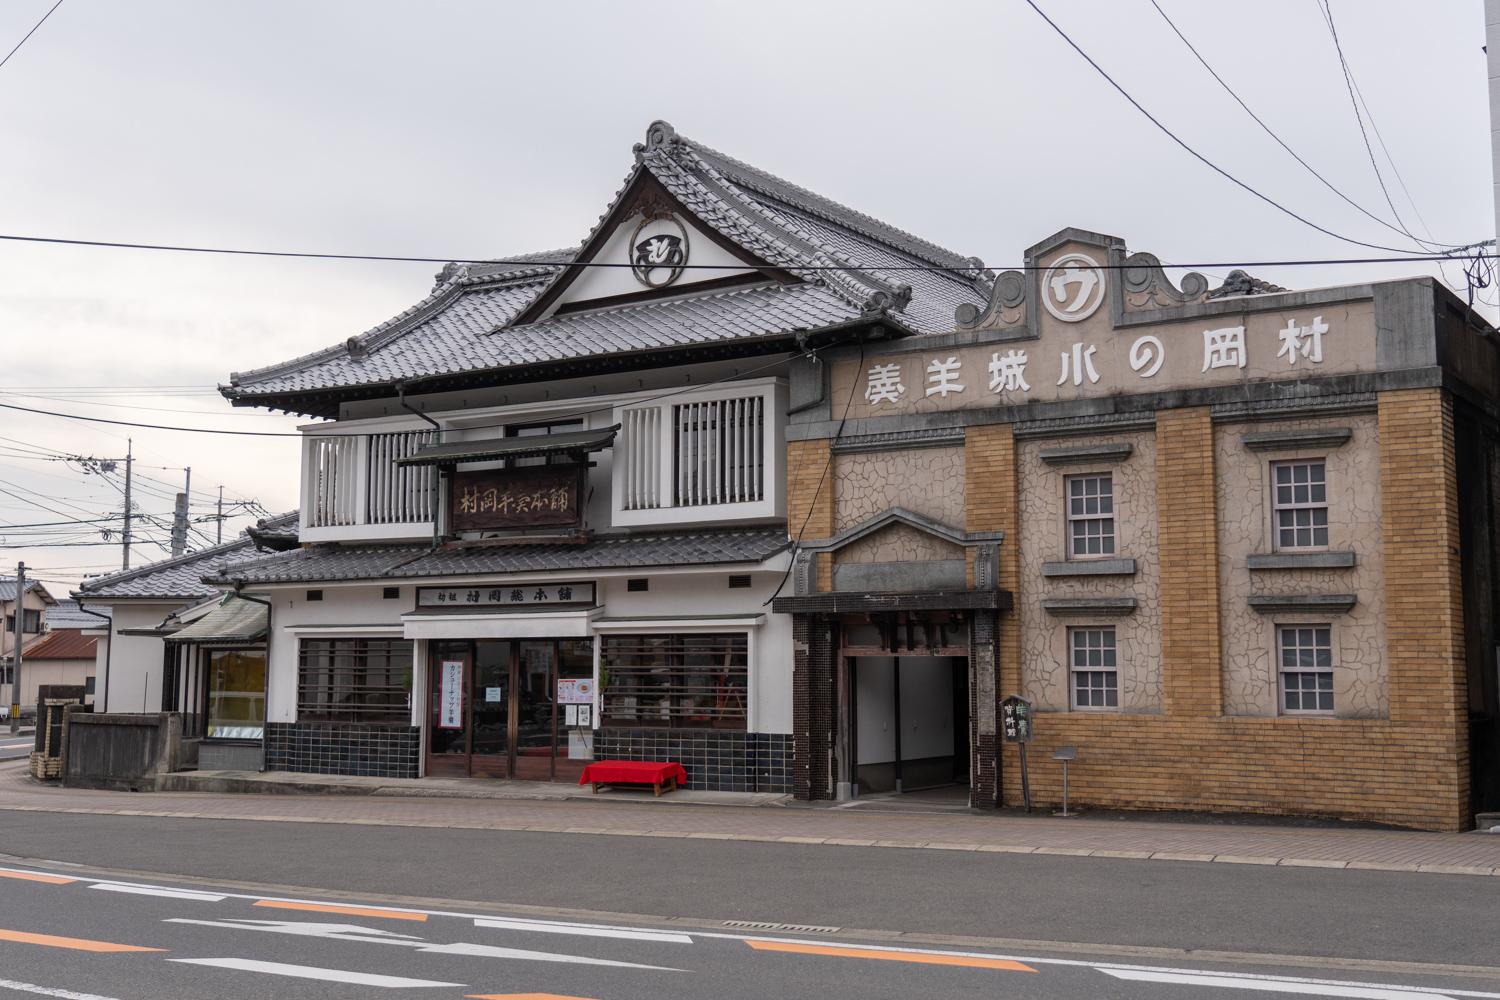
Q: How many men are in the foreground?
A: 0